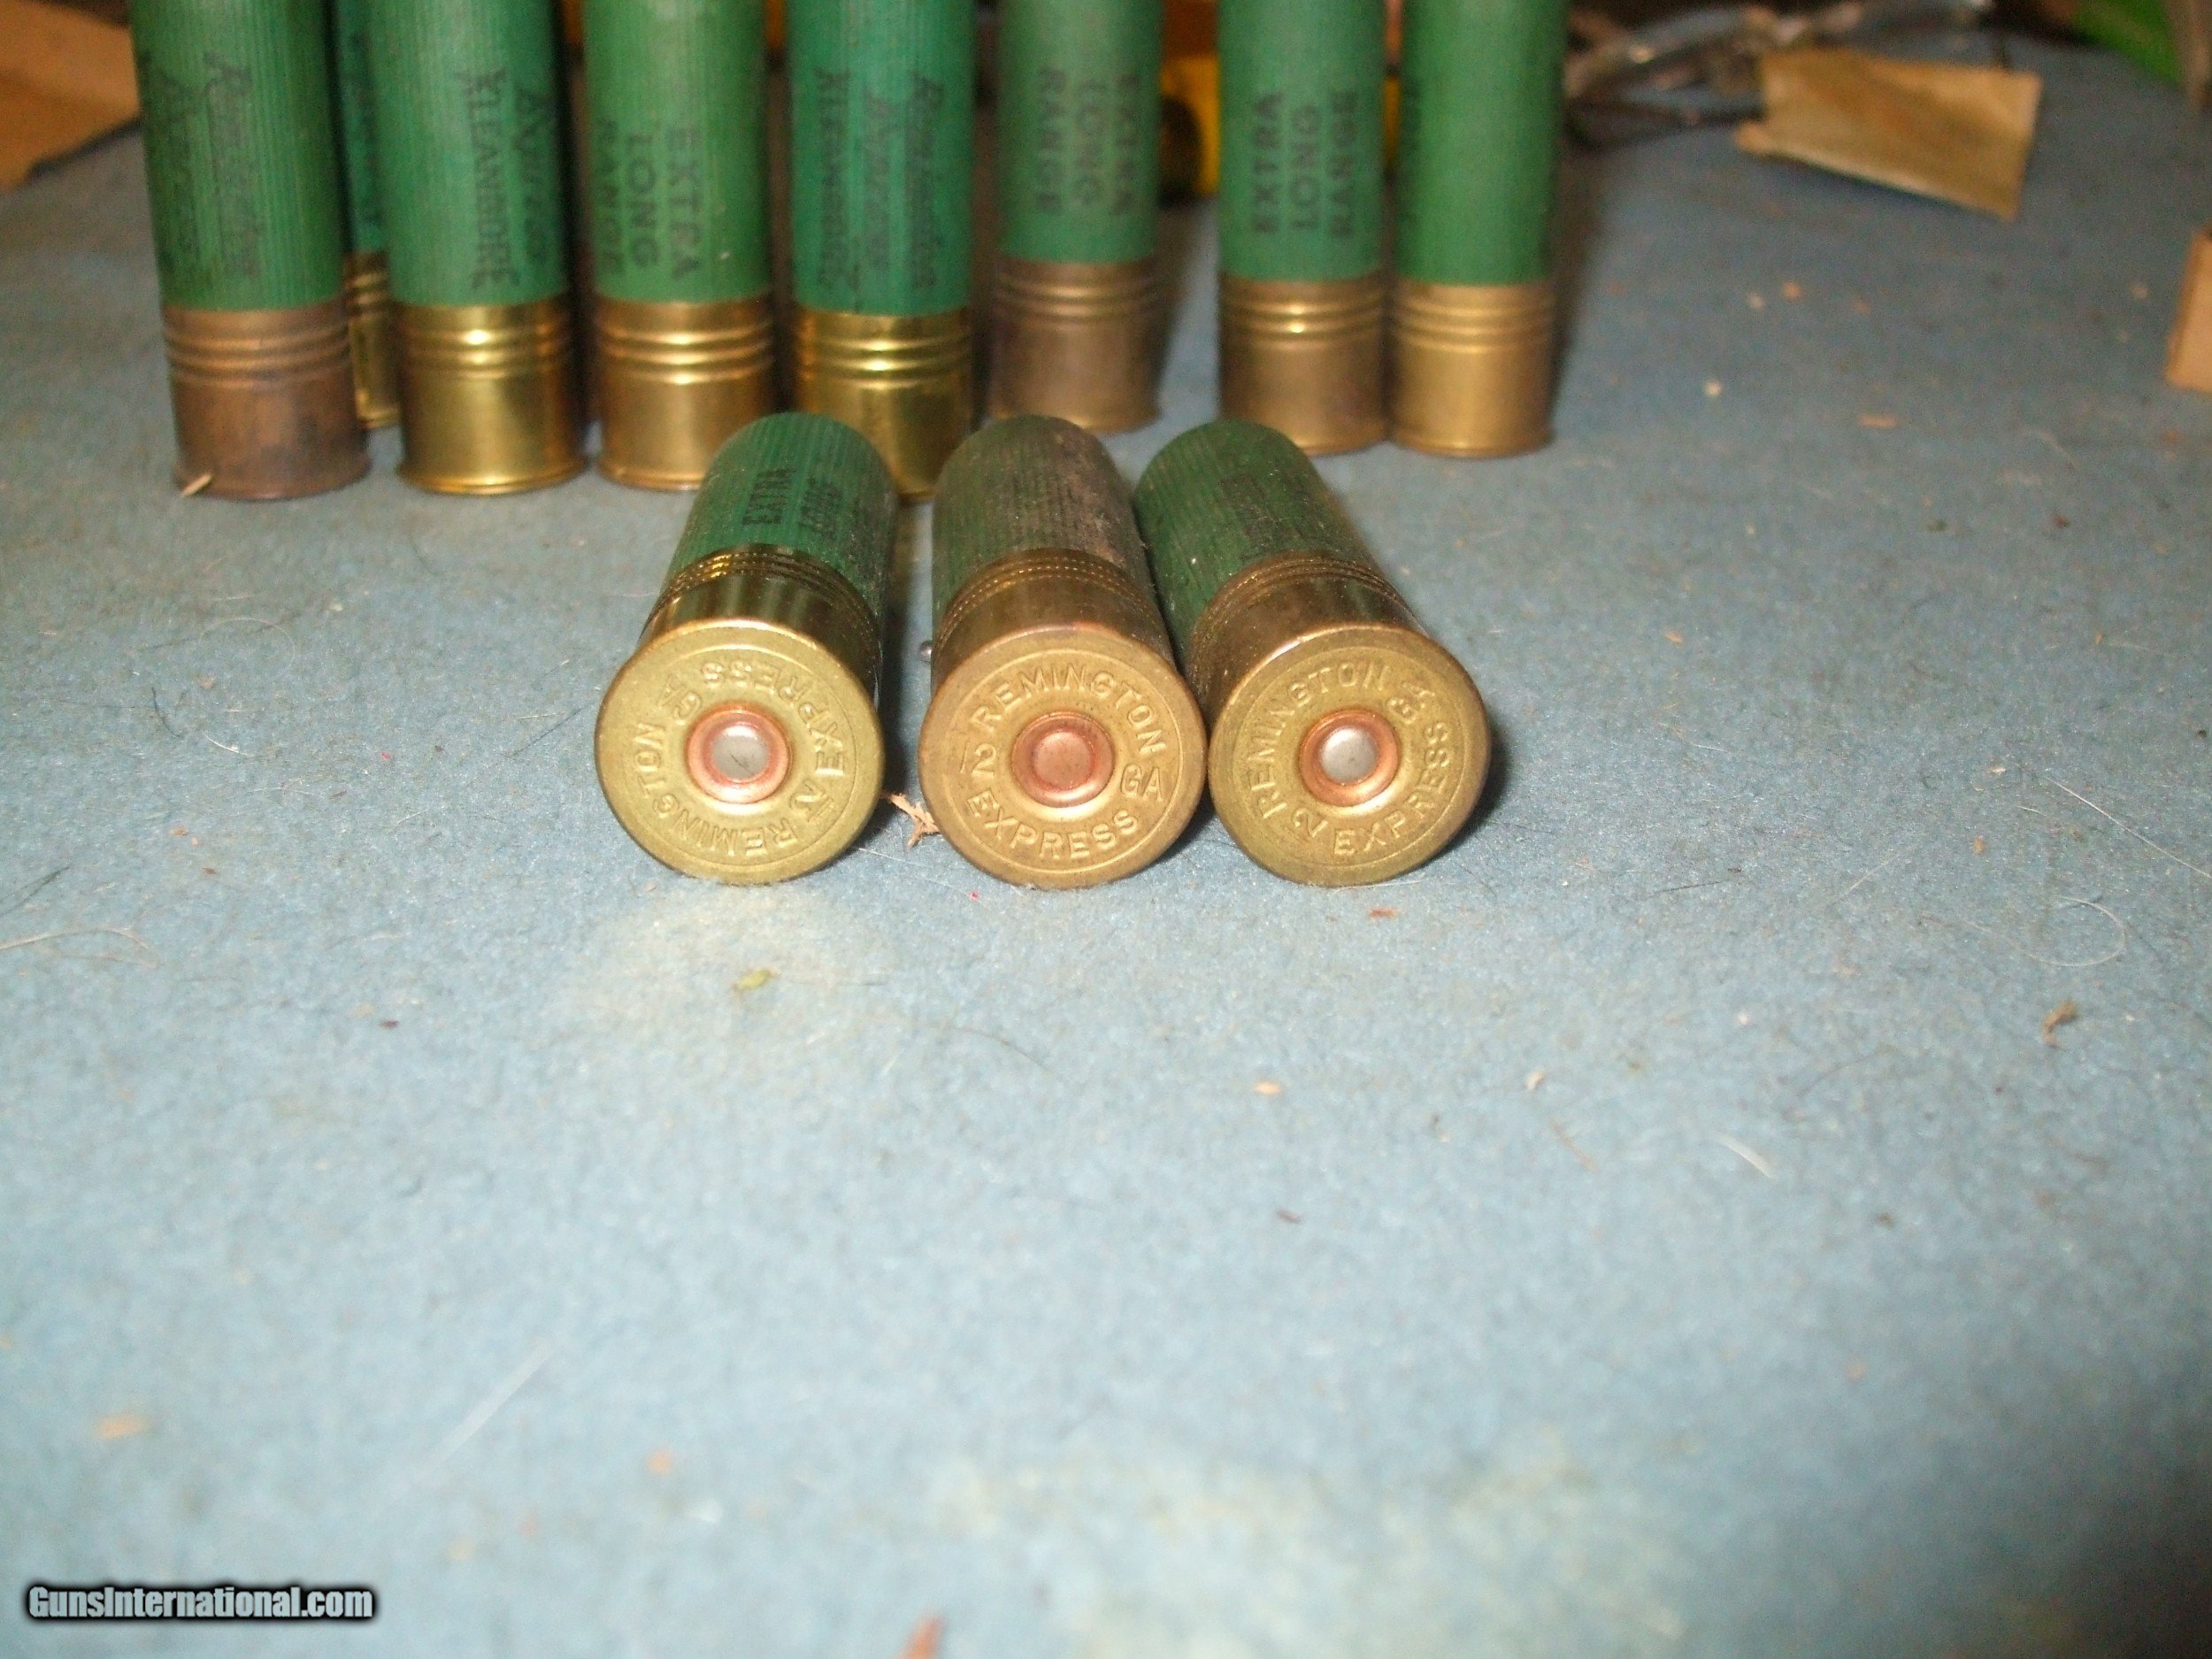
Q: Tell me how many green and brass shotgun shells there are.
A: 11